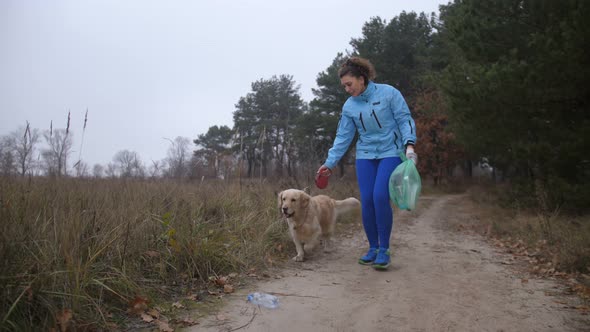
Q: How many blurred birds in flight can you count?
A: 0